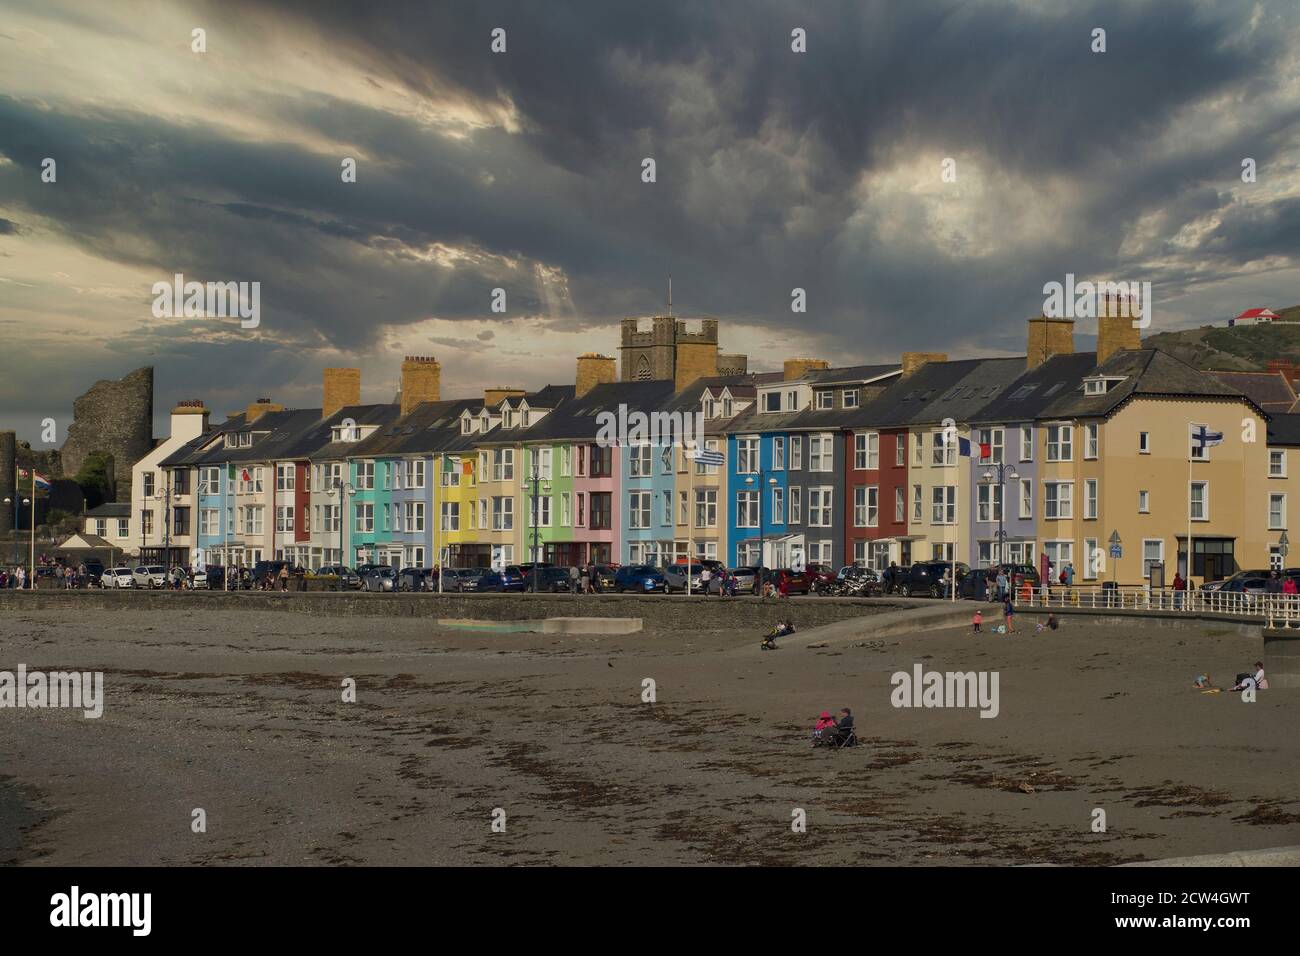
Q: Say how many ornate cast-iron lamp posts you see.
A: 6